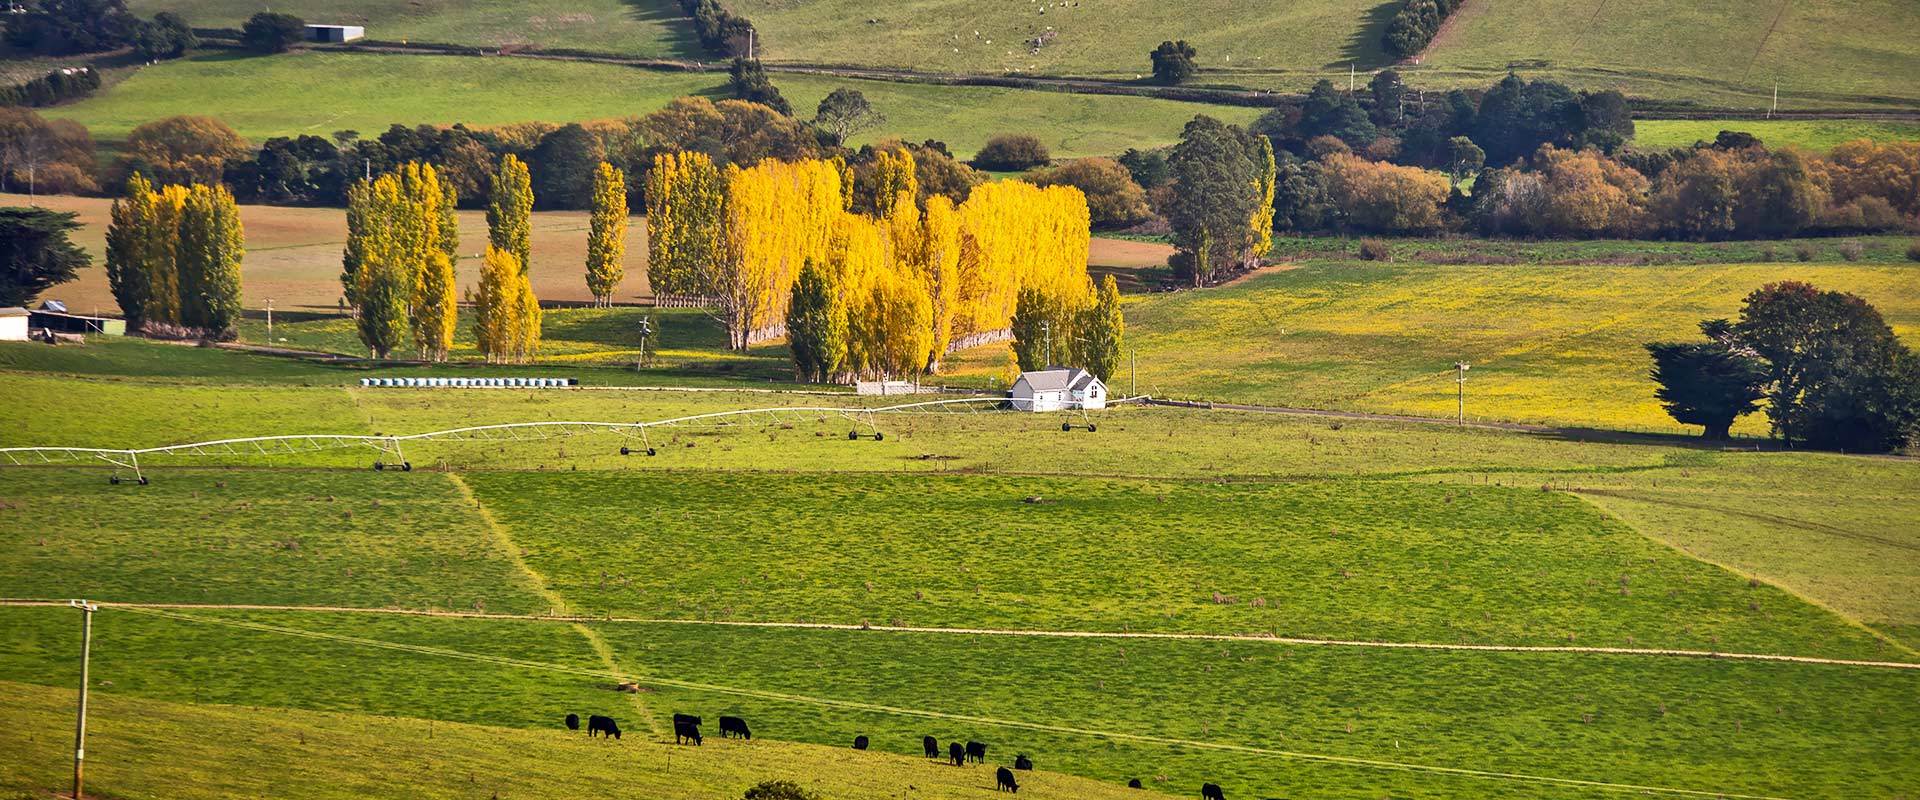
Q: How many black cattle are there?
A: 13